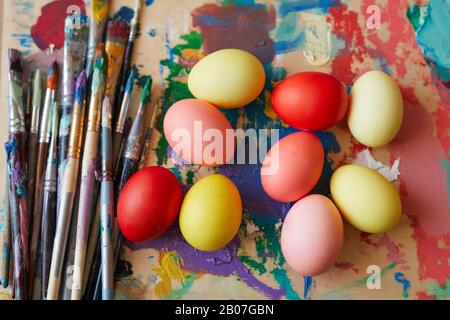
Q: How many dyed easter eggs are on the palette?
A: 9